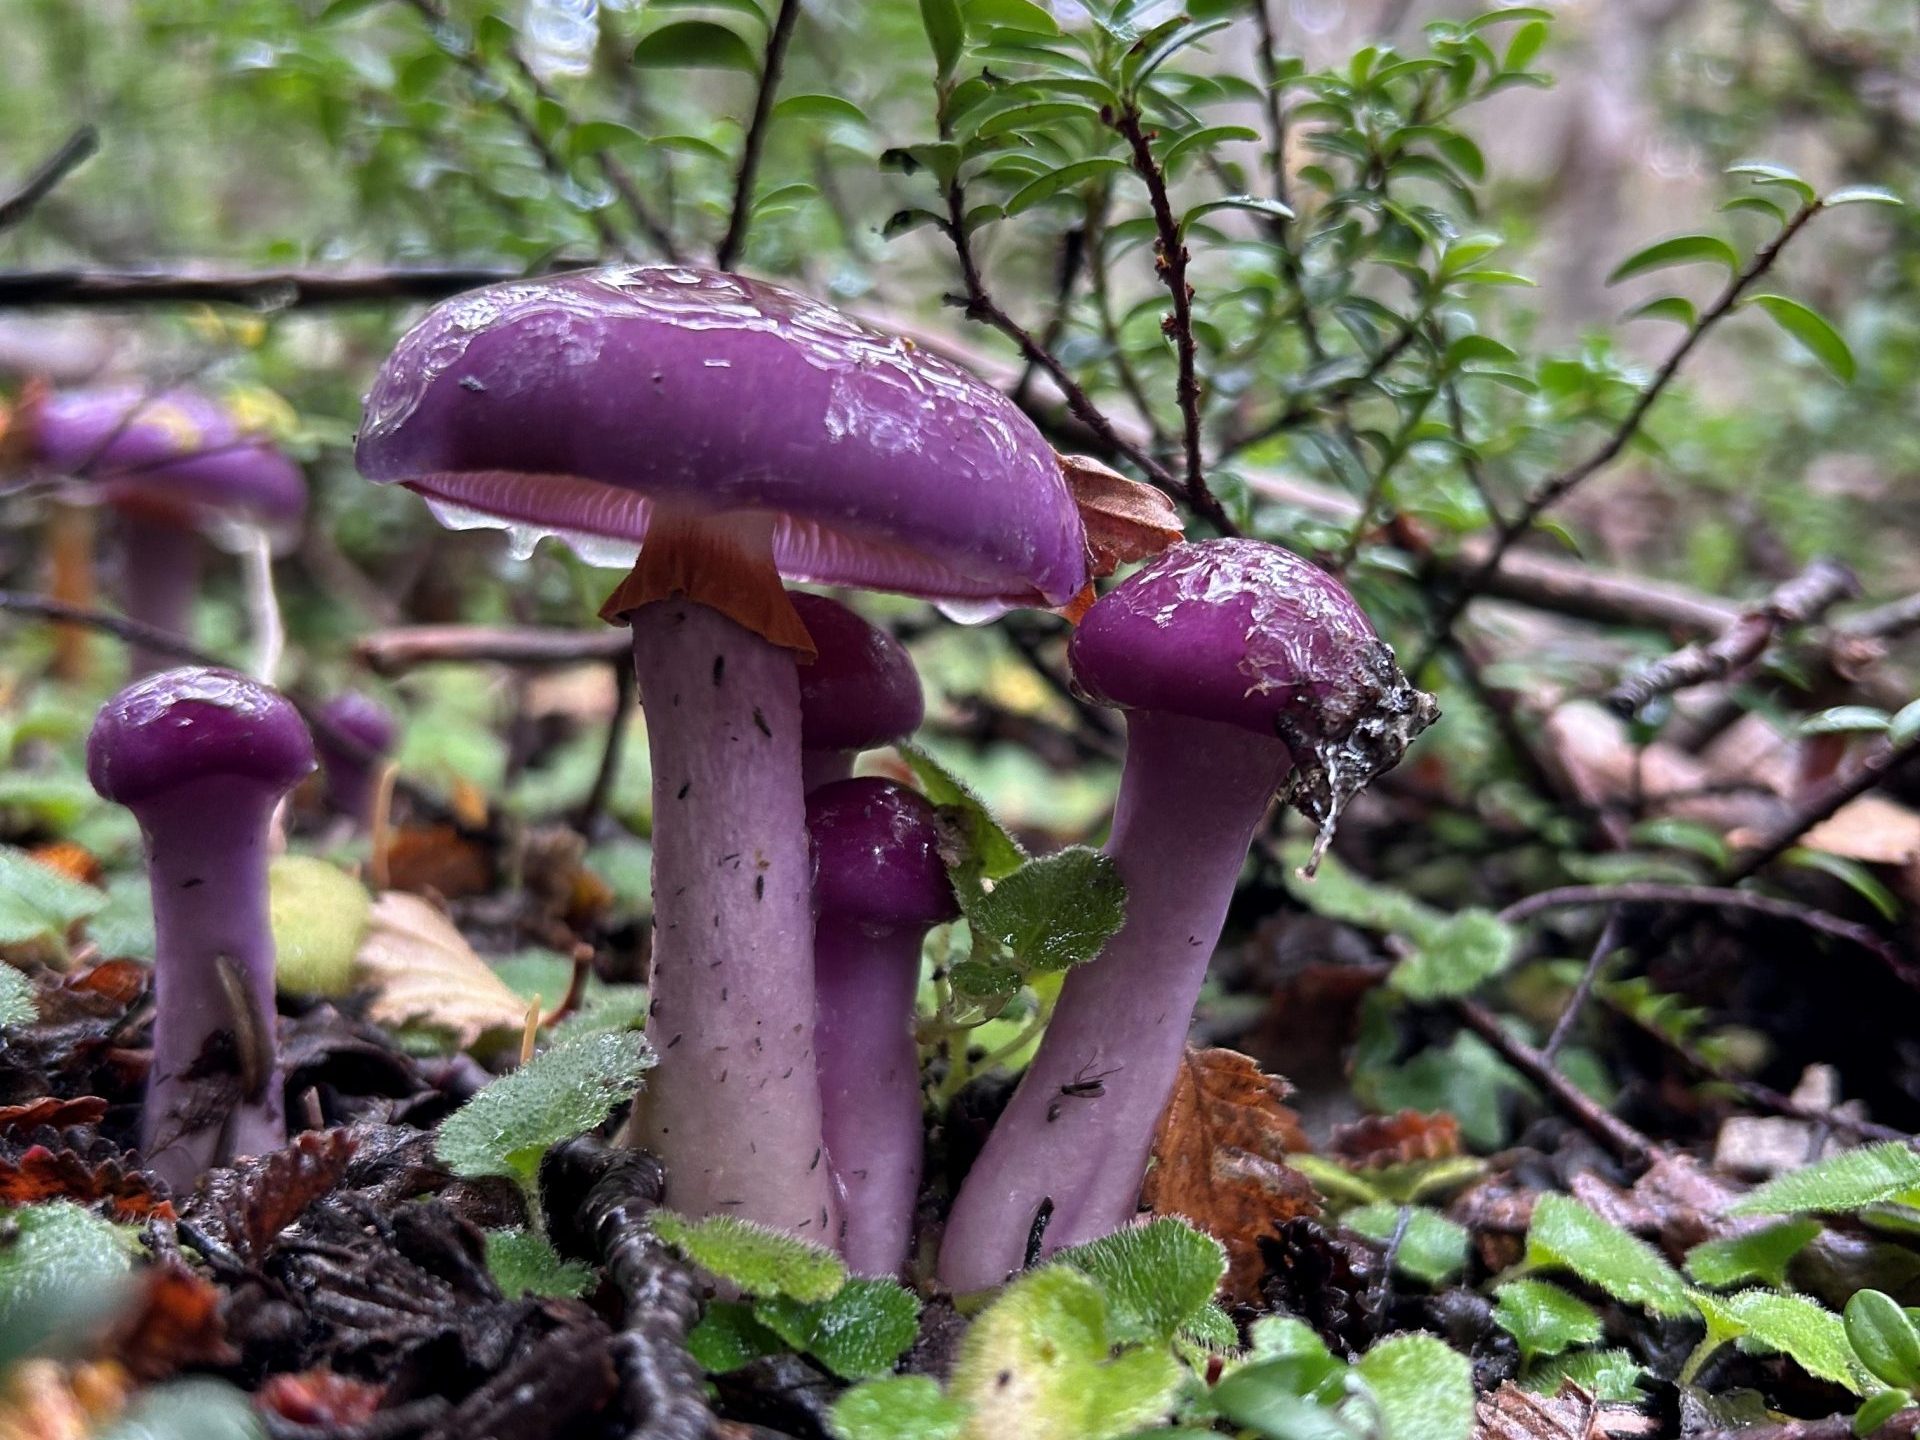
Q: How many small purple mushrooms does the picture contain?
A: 5